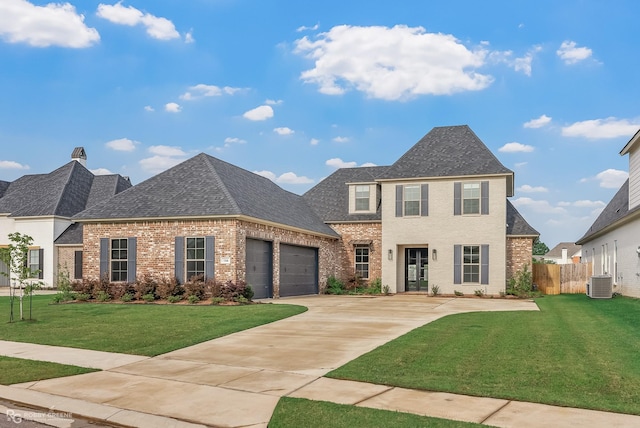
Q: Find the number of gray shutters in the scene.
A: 10